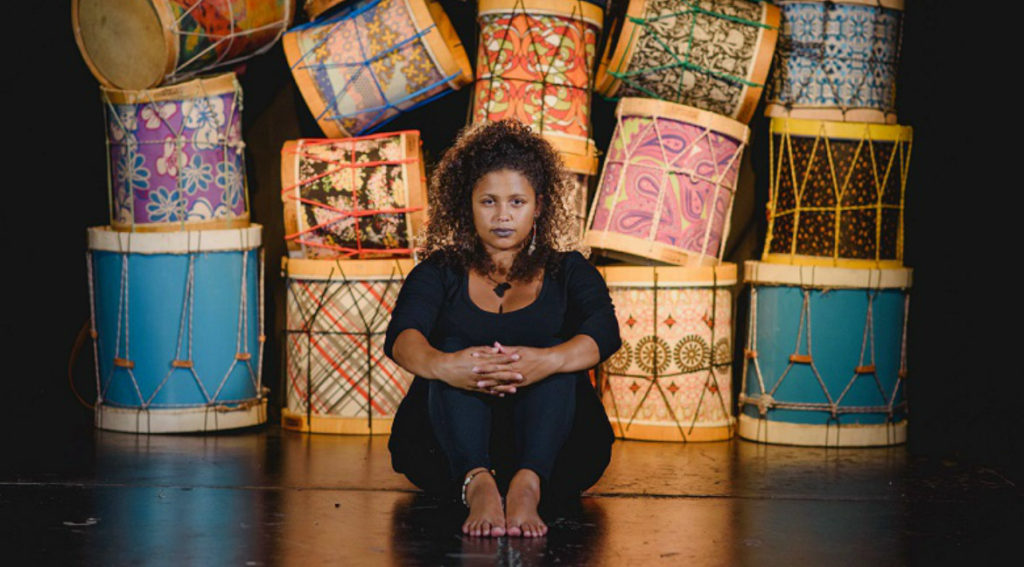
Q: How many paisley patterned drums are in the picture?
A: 1